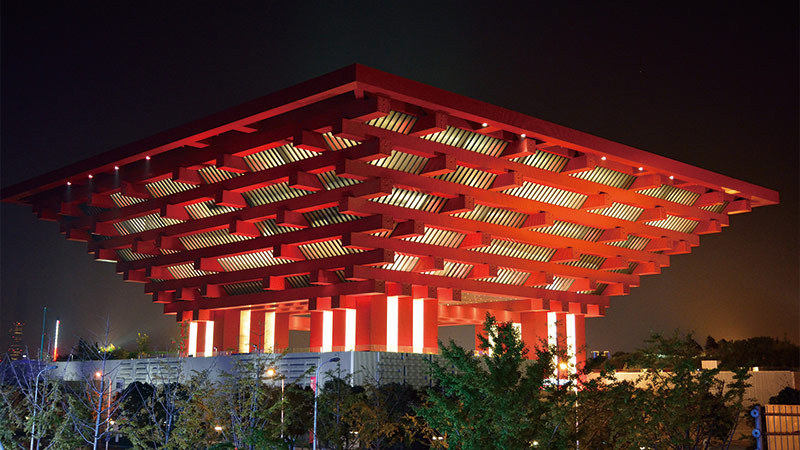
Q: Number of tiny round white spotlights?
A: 9